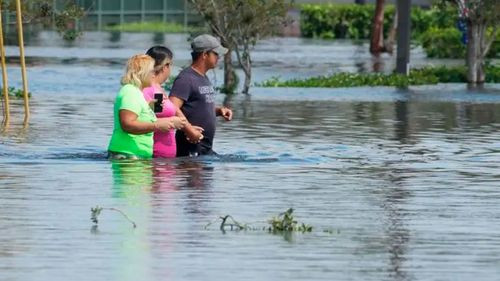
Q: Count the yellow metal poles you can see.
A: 2